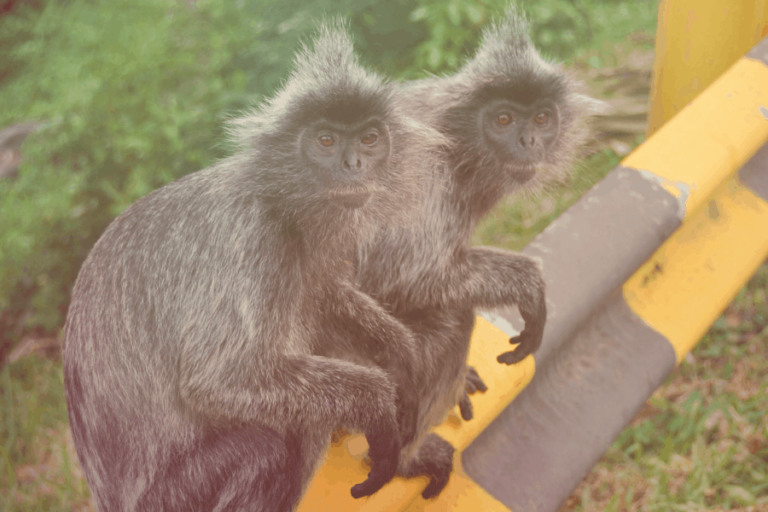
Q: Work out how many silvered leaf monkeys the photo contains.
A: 2